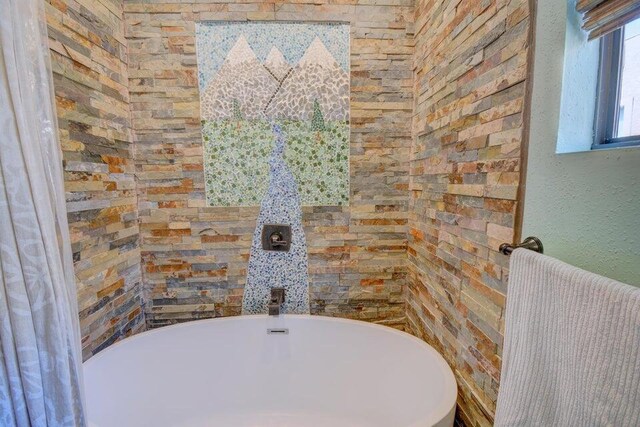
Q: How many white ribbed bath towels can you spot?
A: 1